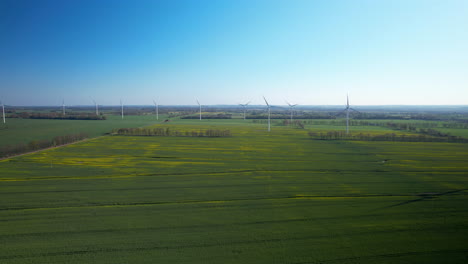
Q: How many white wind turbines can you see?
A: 10